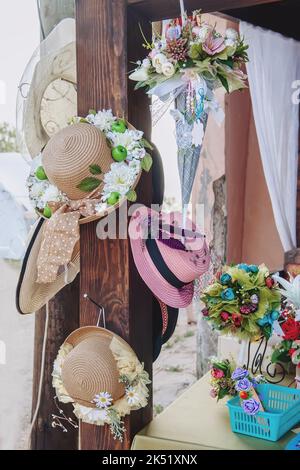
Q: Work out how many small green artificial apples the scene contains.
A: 5